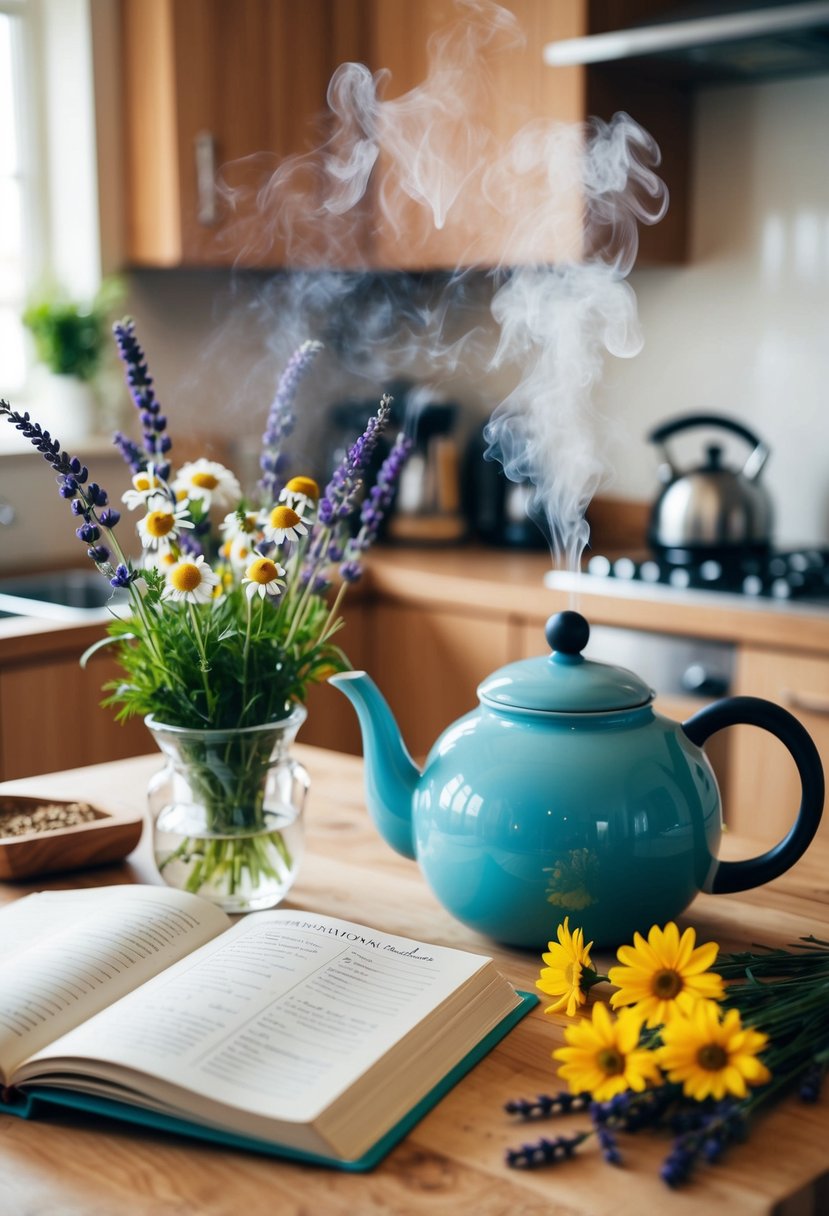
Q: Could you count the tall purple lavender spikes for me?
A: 5